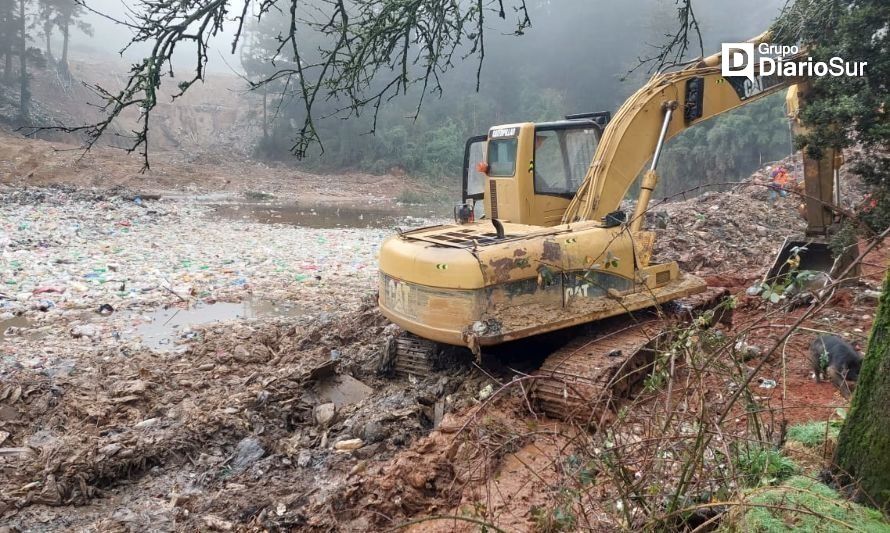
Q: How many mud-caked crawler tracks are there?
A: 2